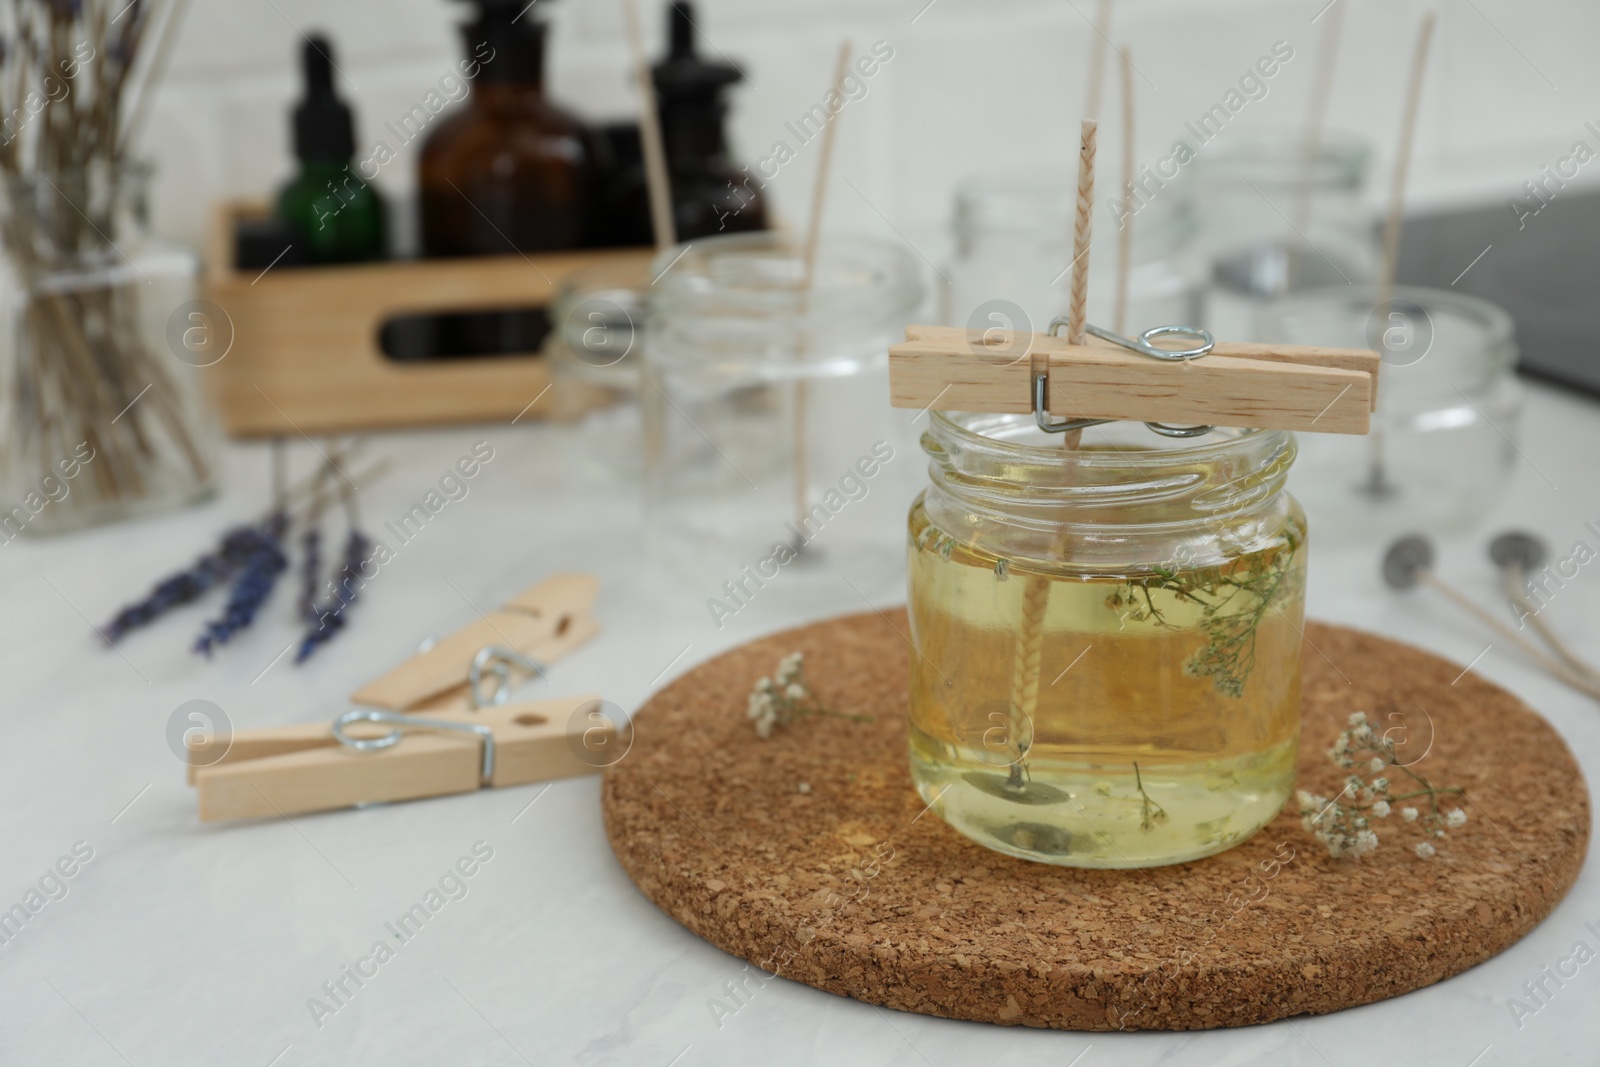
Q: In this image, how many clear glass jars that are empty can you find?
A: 5